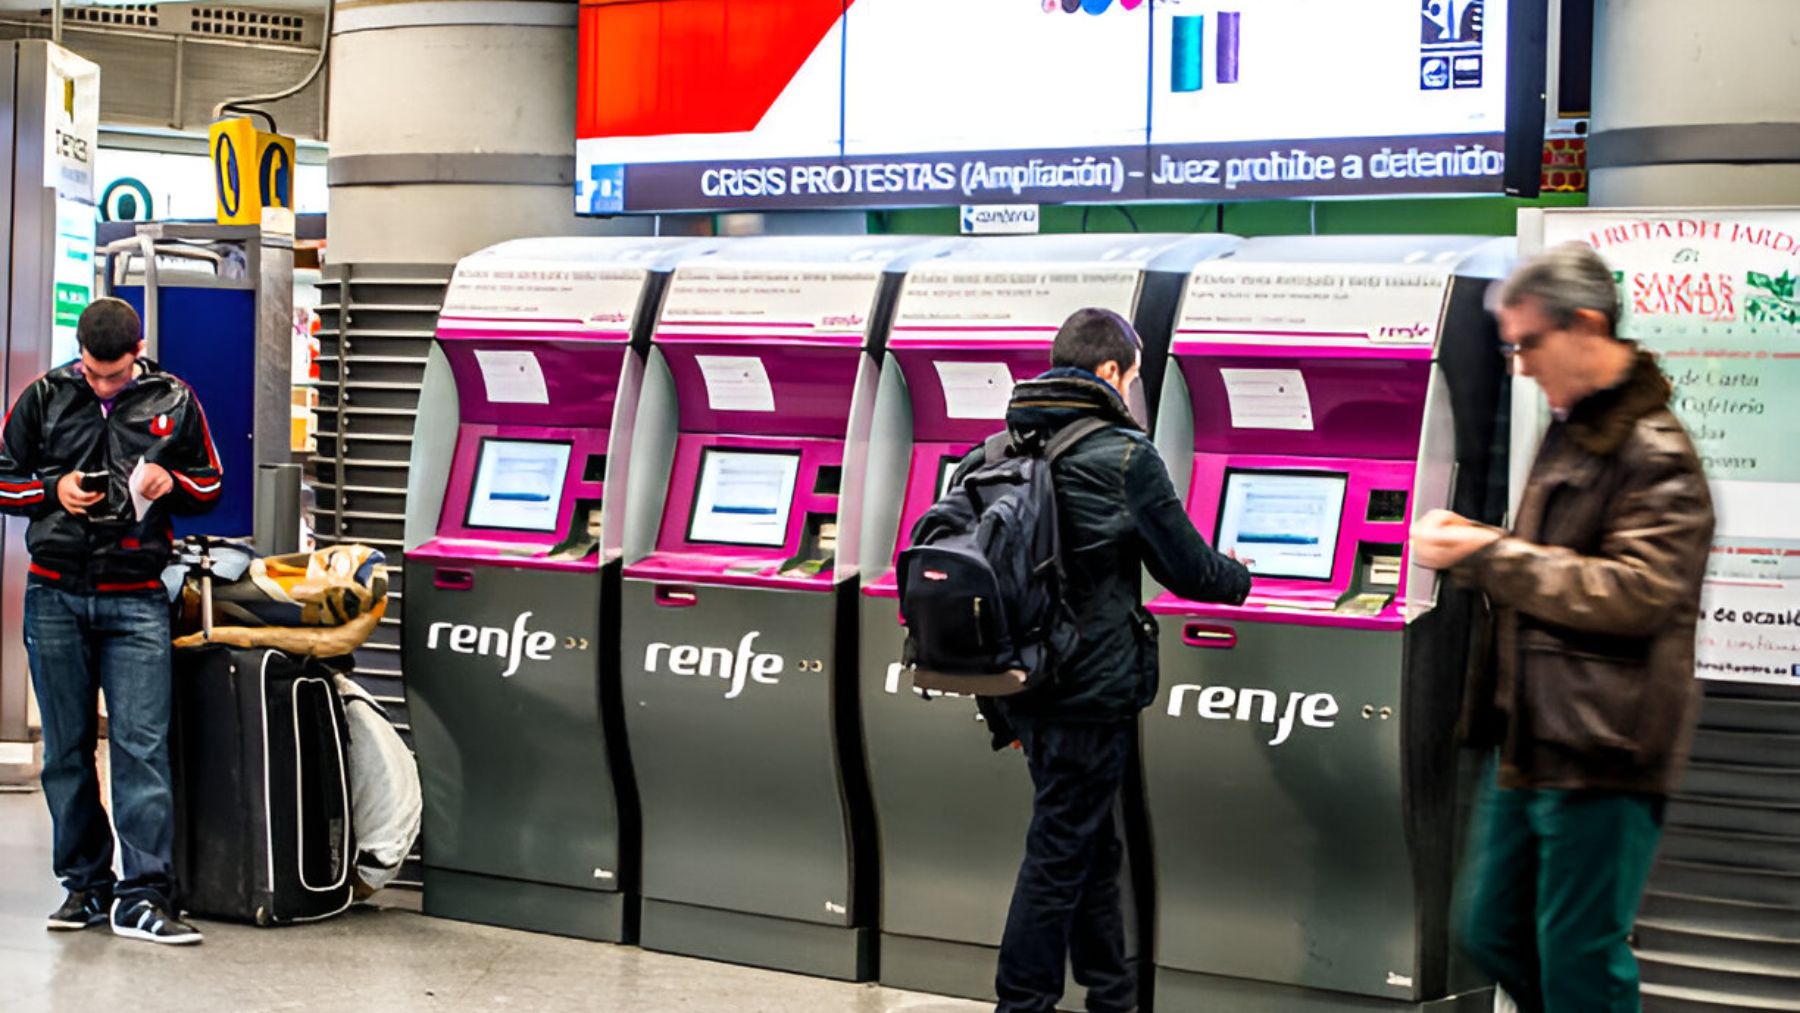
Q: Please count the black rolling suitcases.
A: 1